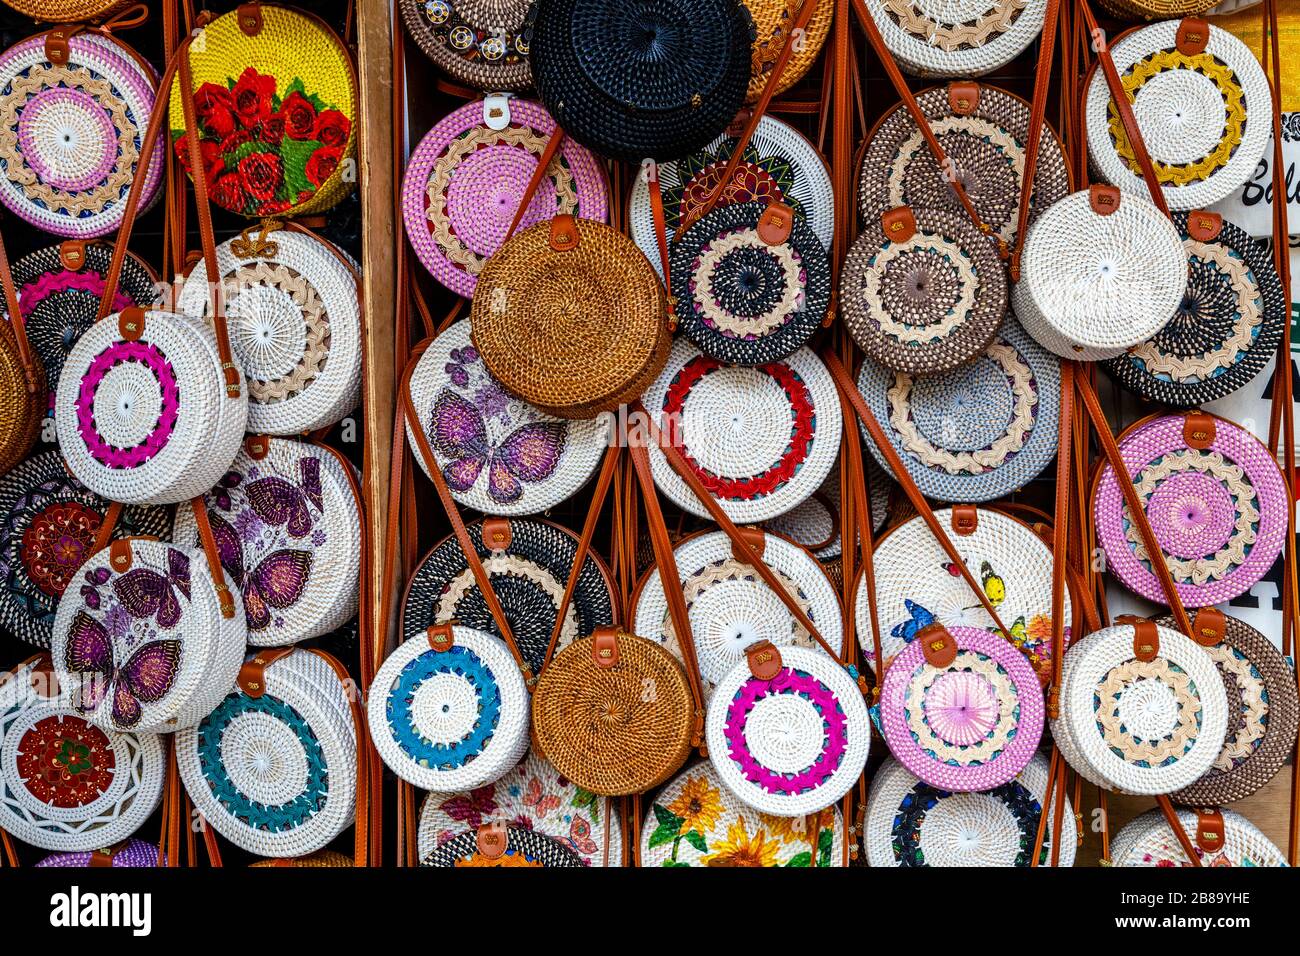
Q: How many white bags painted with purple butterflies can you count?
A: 3